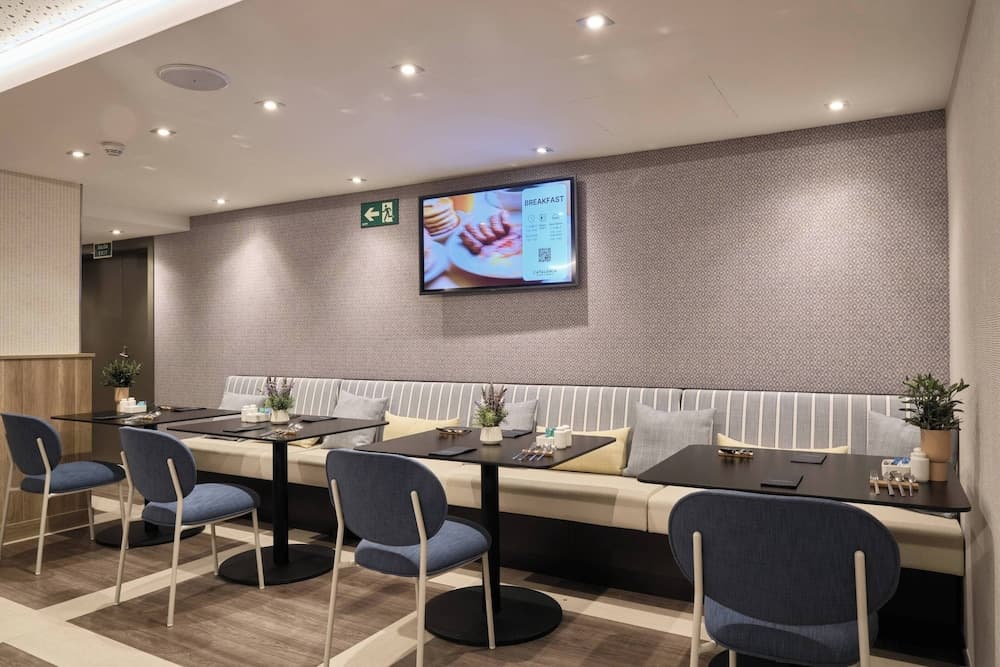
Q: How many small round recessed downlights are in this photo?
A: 10